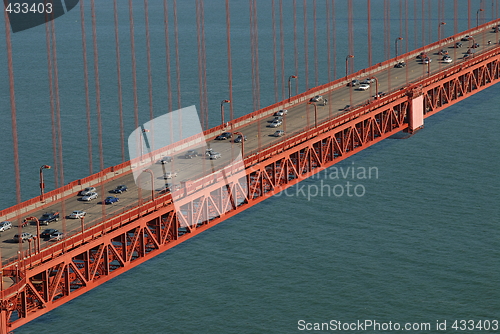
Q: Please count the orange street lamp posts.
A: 15